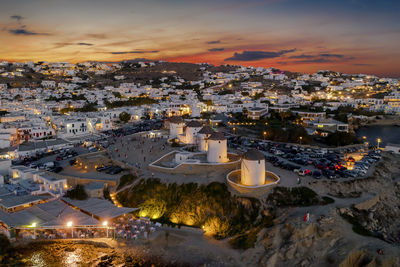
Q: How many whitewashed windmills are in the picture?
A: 5